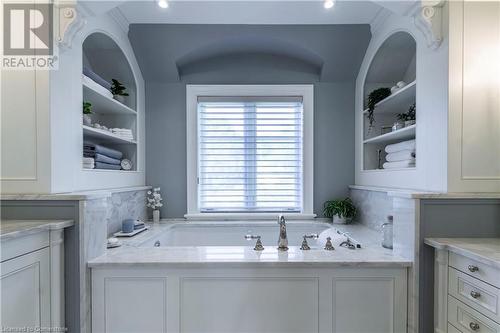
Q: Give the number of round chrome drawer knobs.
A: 3